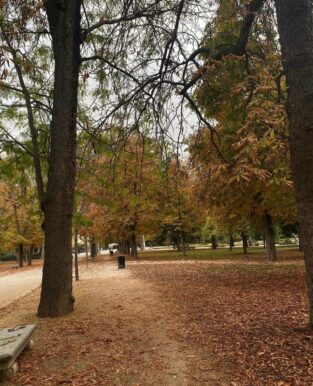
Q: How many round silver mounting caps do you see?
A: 0